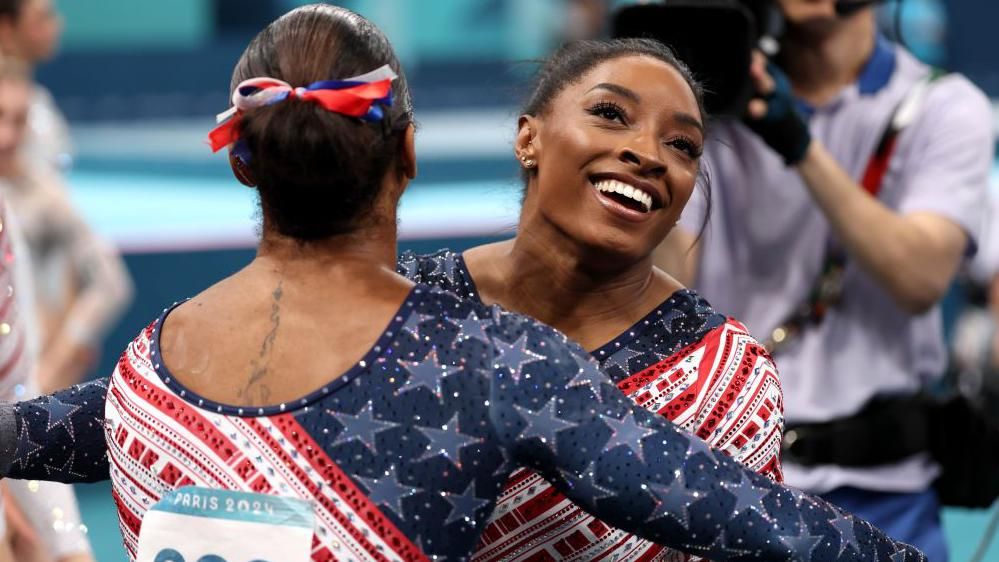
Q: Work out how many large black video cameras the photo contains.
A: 1